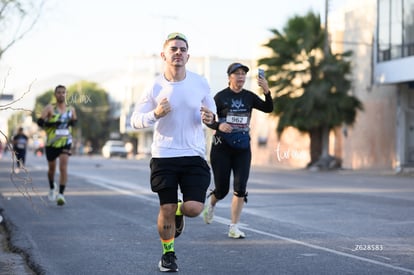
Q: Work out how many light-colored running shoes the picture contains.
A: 4